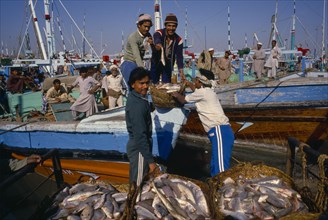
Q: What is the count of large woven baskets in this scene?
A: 4